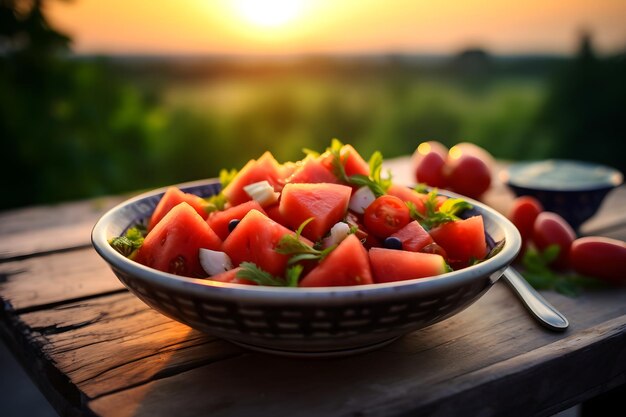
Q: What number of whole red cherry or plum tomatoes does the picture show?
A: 5